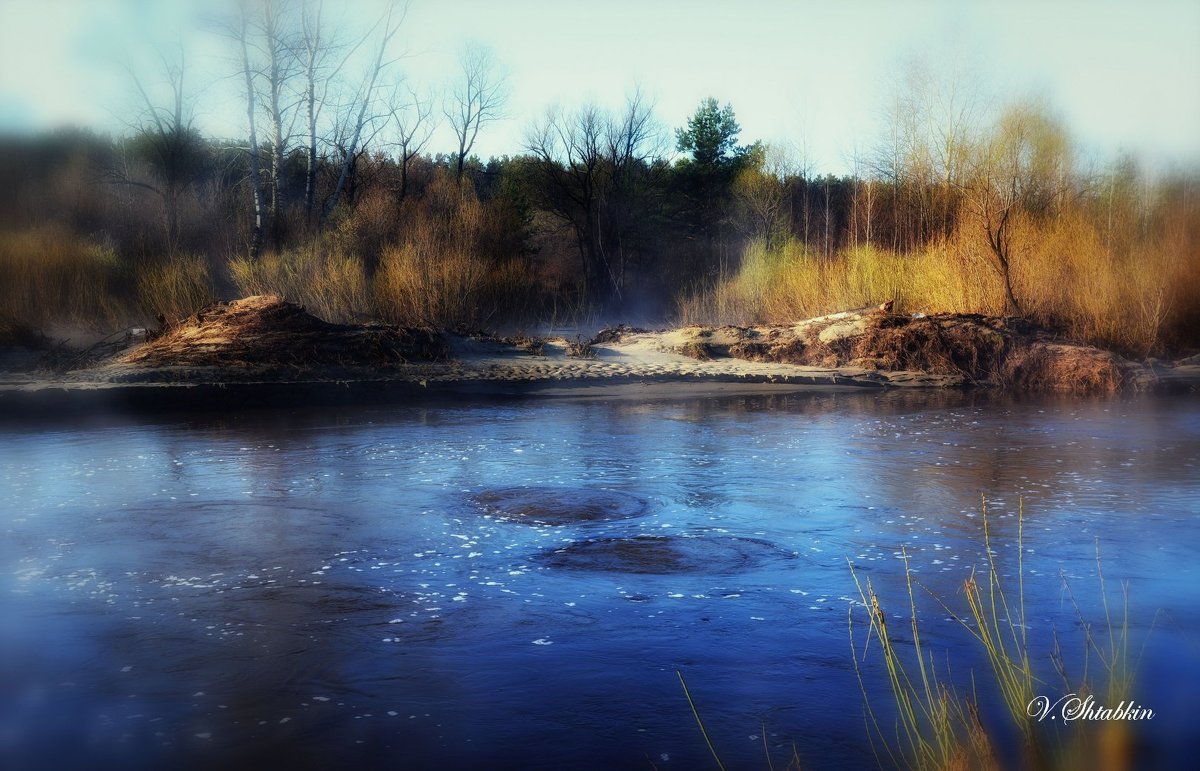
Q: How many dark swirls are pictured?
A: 2